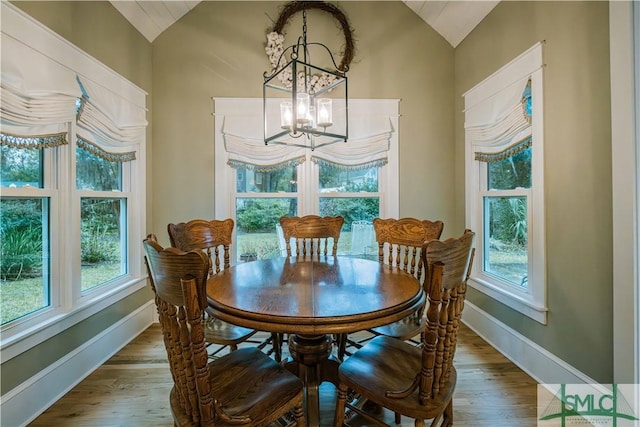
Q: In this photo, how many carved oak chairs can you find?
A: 5